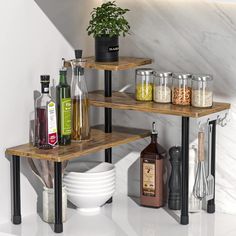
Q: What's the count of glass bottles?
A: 4